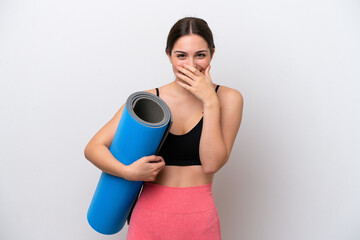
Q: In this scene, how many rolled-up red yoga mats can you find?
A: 0